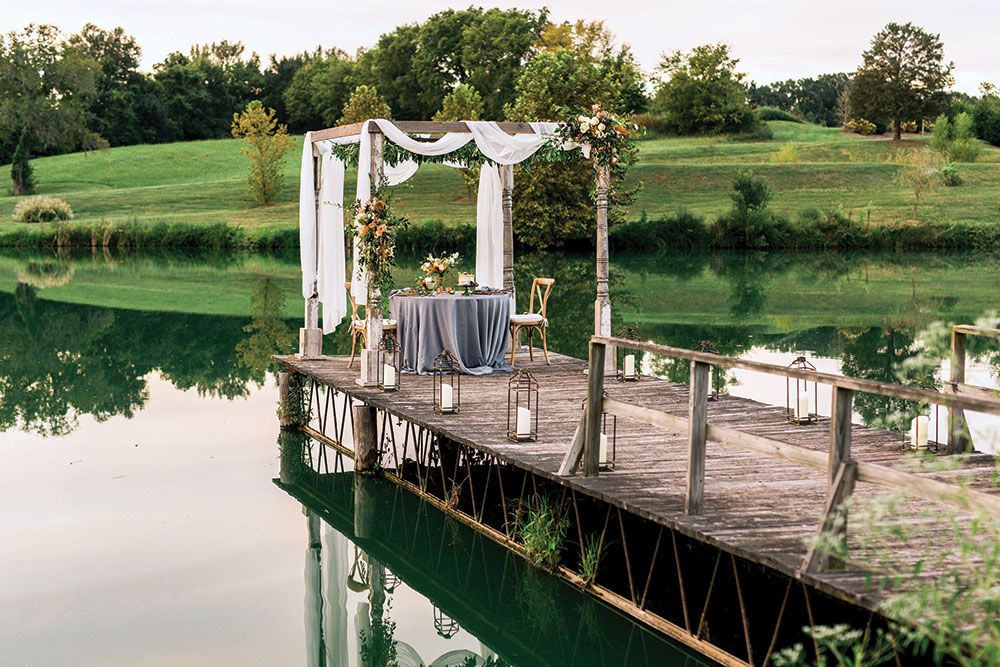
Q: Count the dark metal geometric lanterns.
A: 8